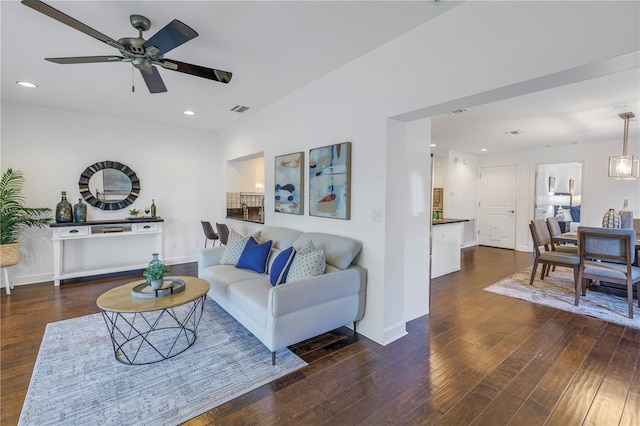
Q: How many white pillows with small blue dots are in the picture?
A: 2